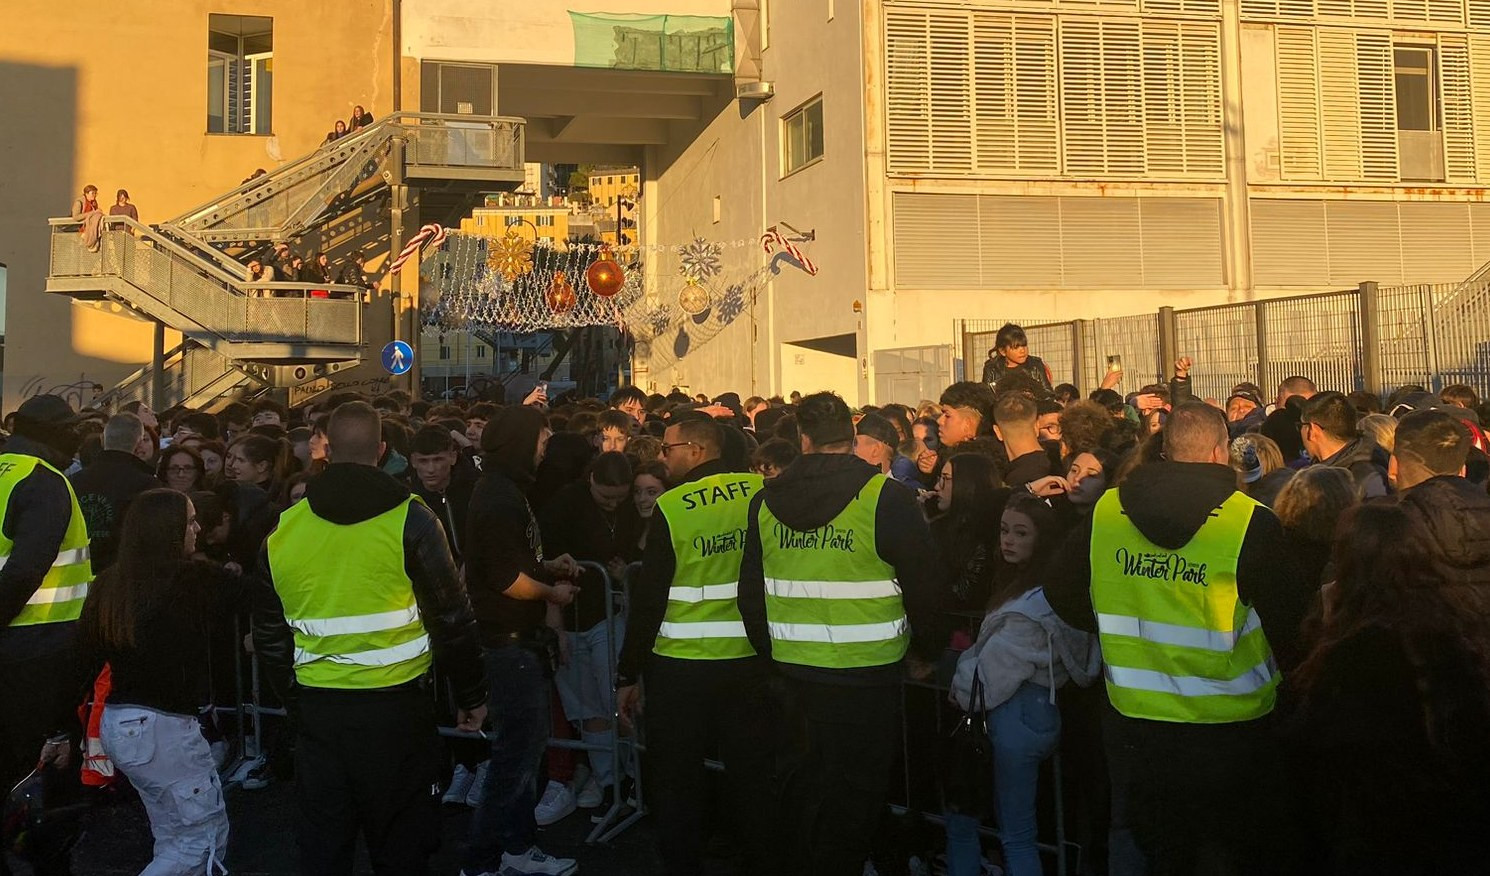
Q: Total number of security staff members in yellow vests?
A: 5